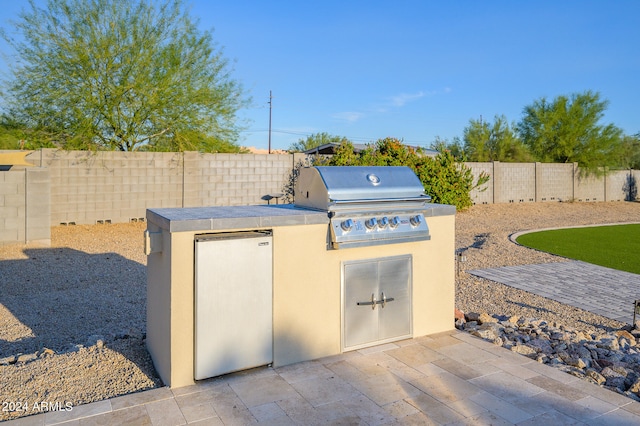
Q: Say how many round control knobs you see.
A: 5